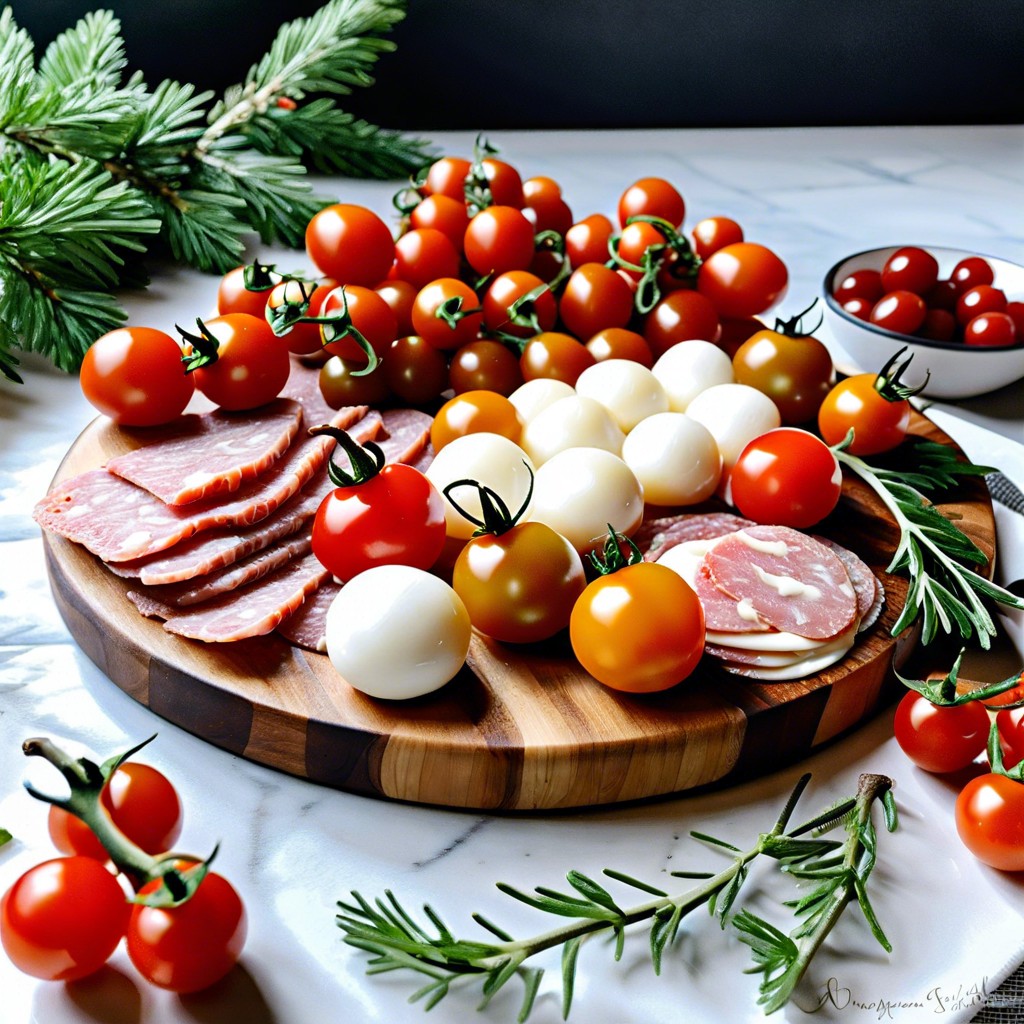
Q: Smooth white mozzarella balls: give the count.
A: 9